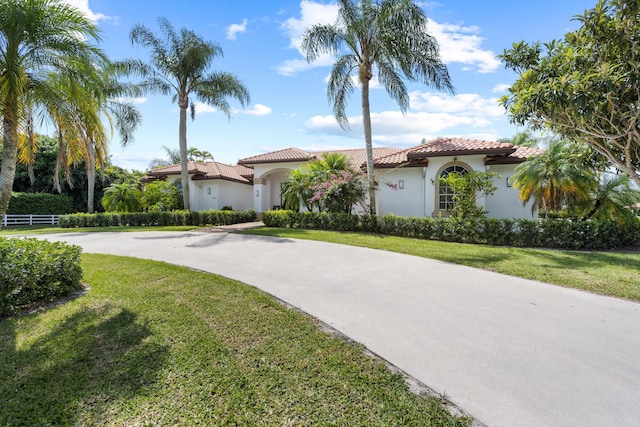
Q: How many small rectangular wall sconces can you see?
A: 4